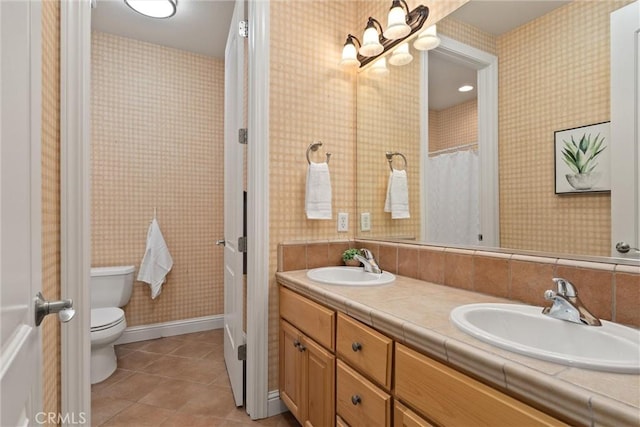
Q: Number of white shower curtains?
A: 1